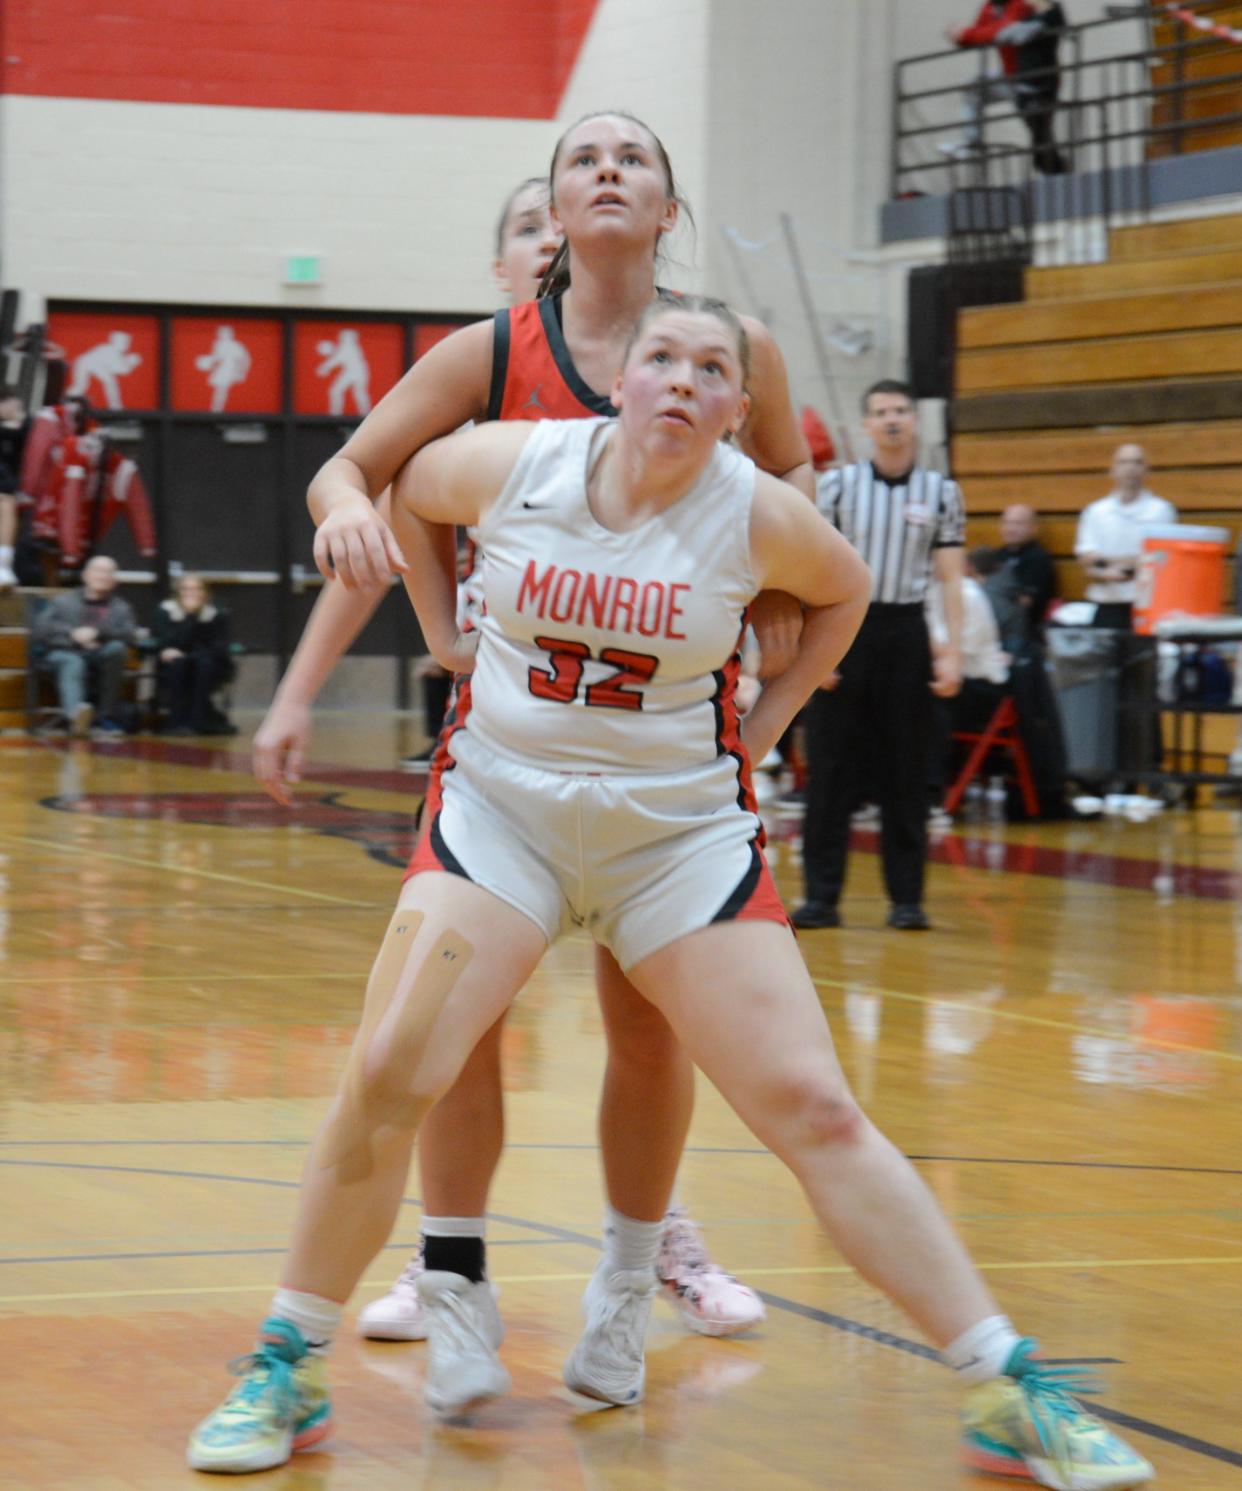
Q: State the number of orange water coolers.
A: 1